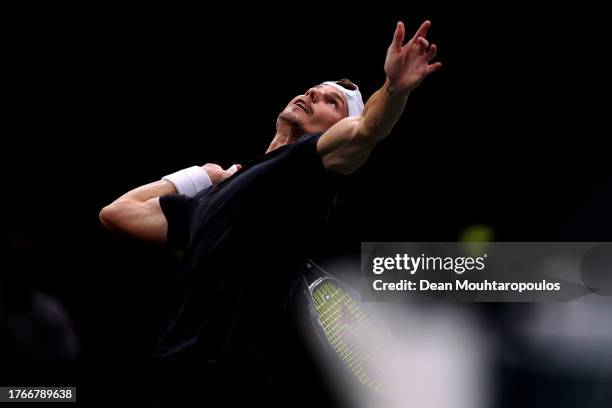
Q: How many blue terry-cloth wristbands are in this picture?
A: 0